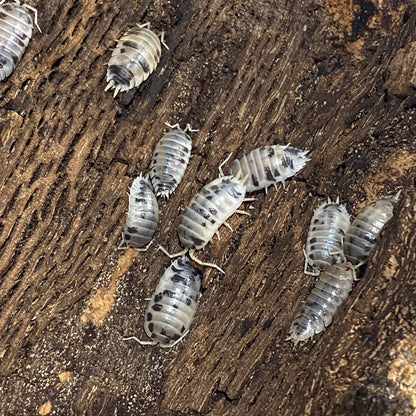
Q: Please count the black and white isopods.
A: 10